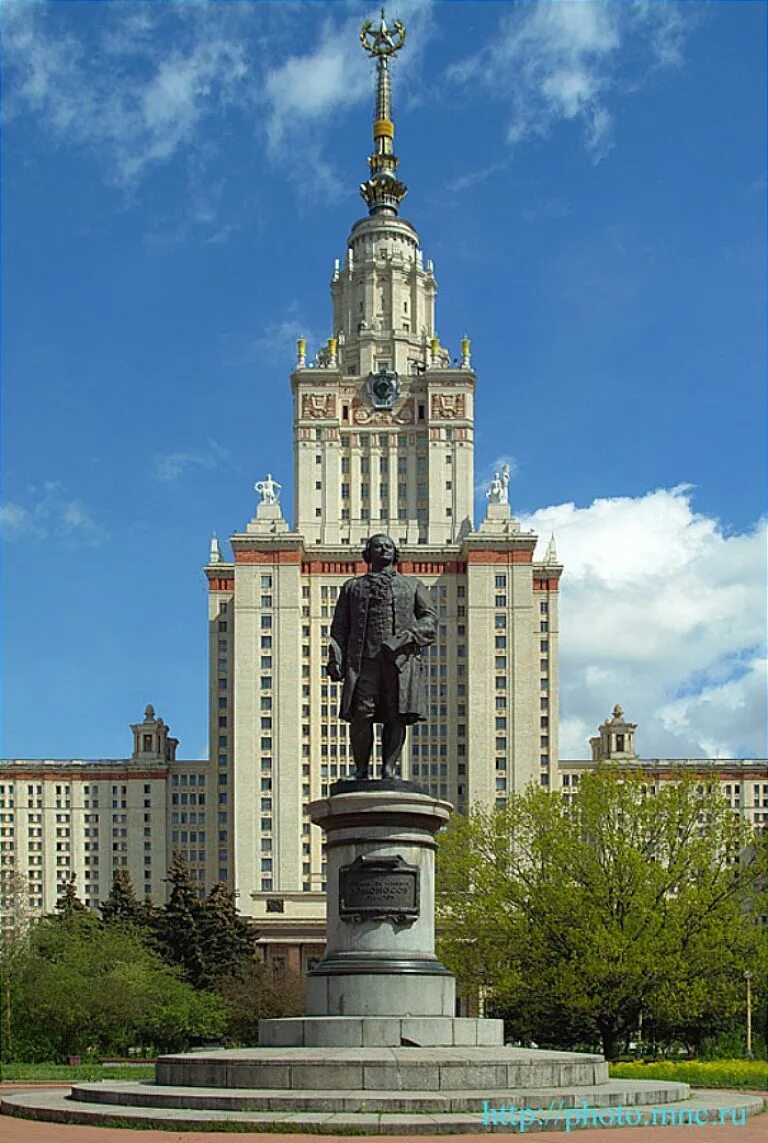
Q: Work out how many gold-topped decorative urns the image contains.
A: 4